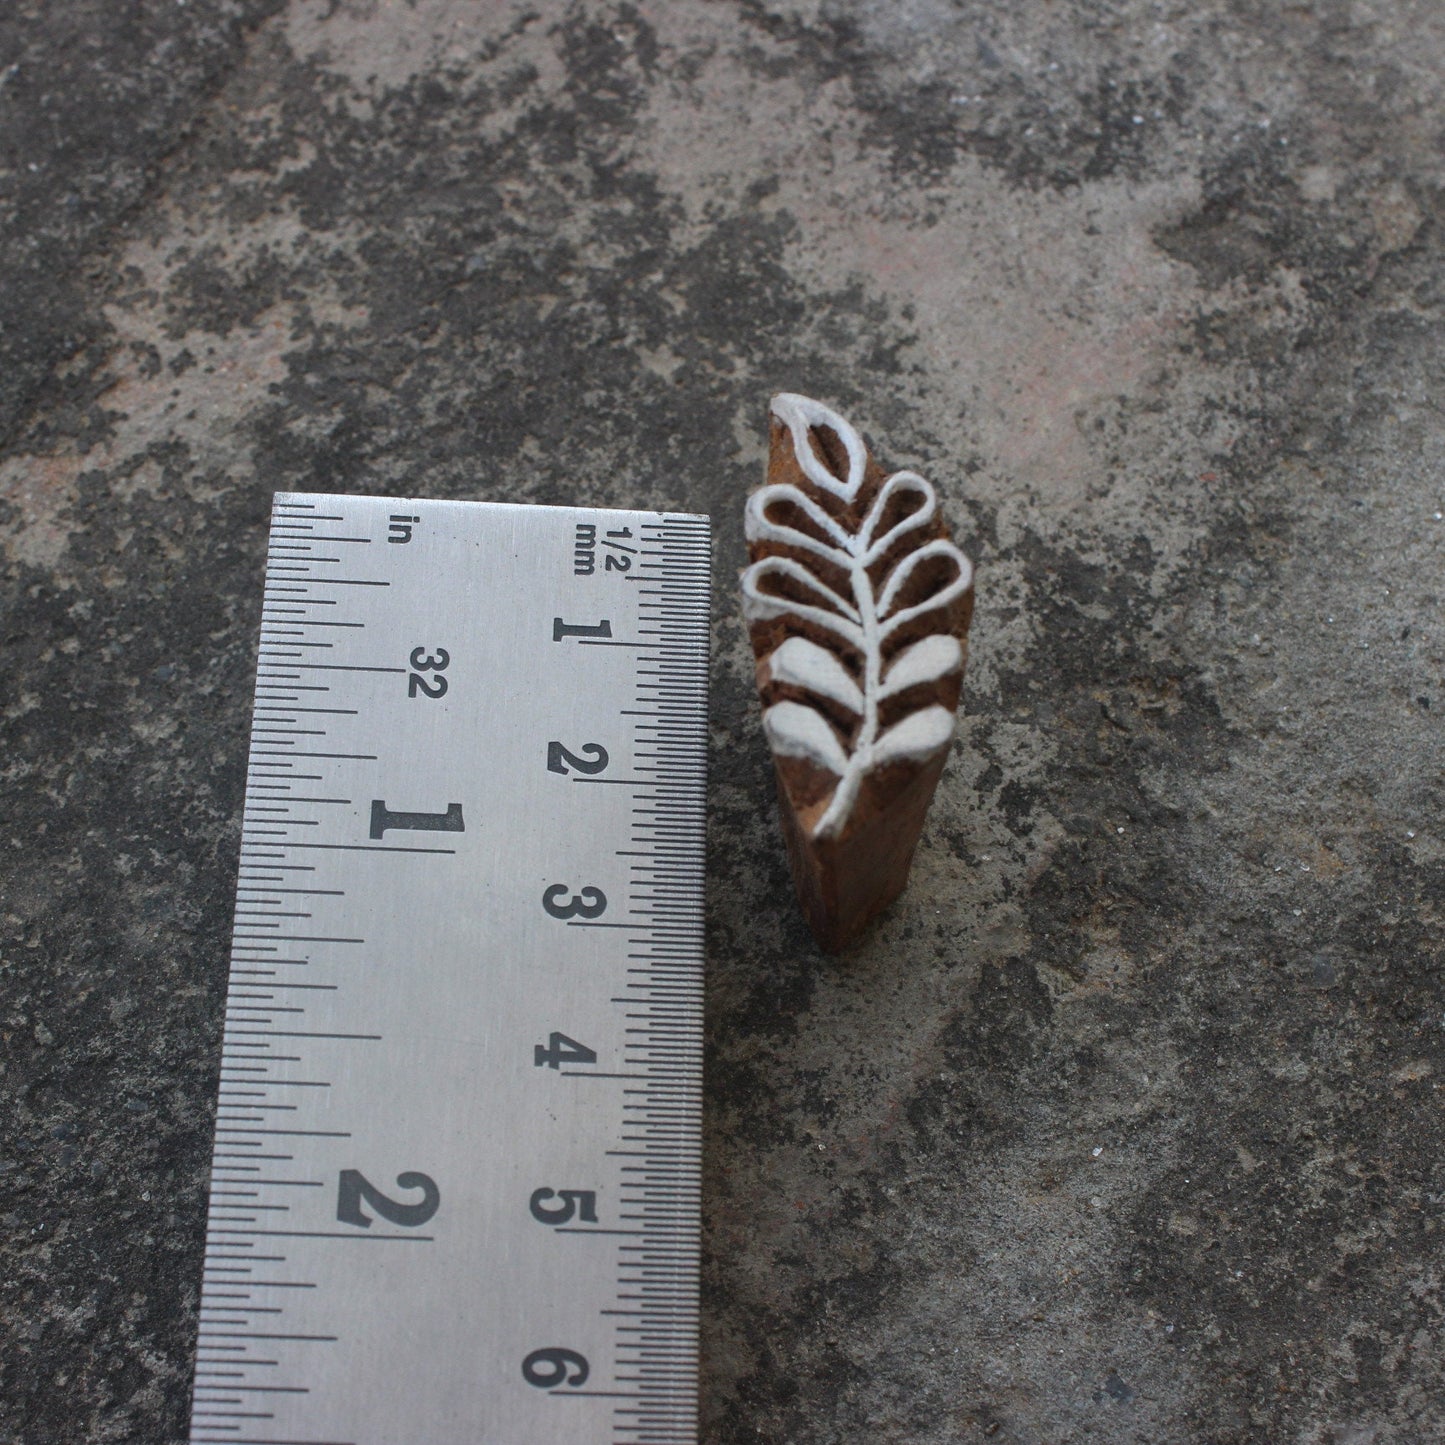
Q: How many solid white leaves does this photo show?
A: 4